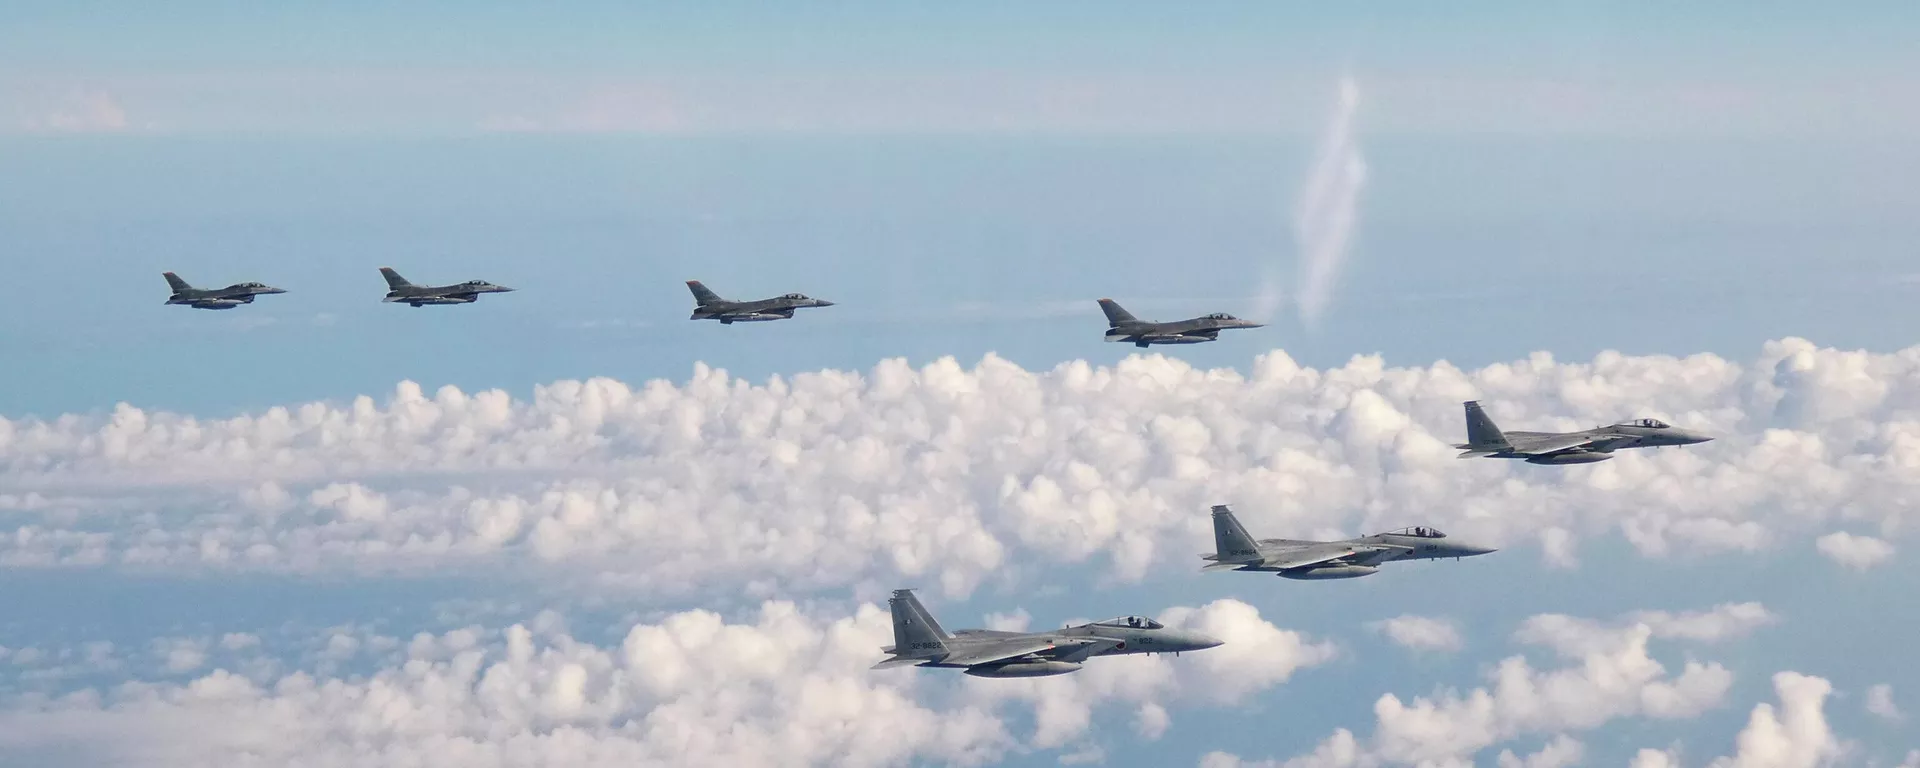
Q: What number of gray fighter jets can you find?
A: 7